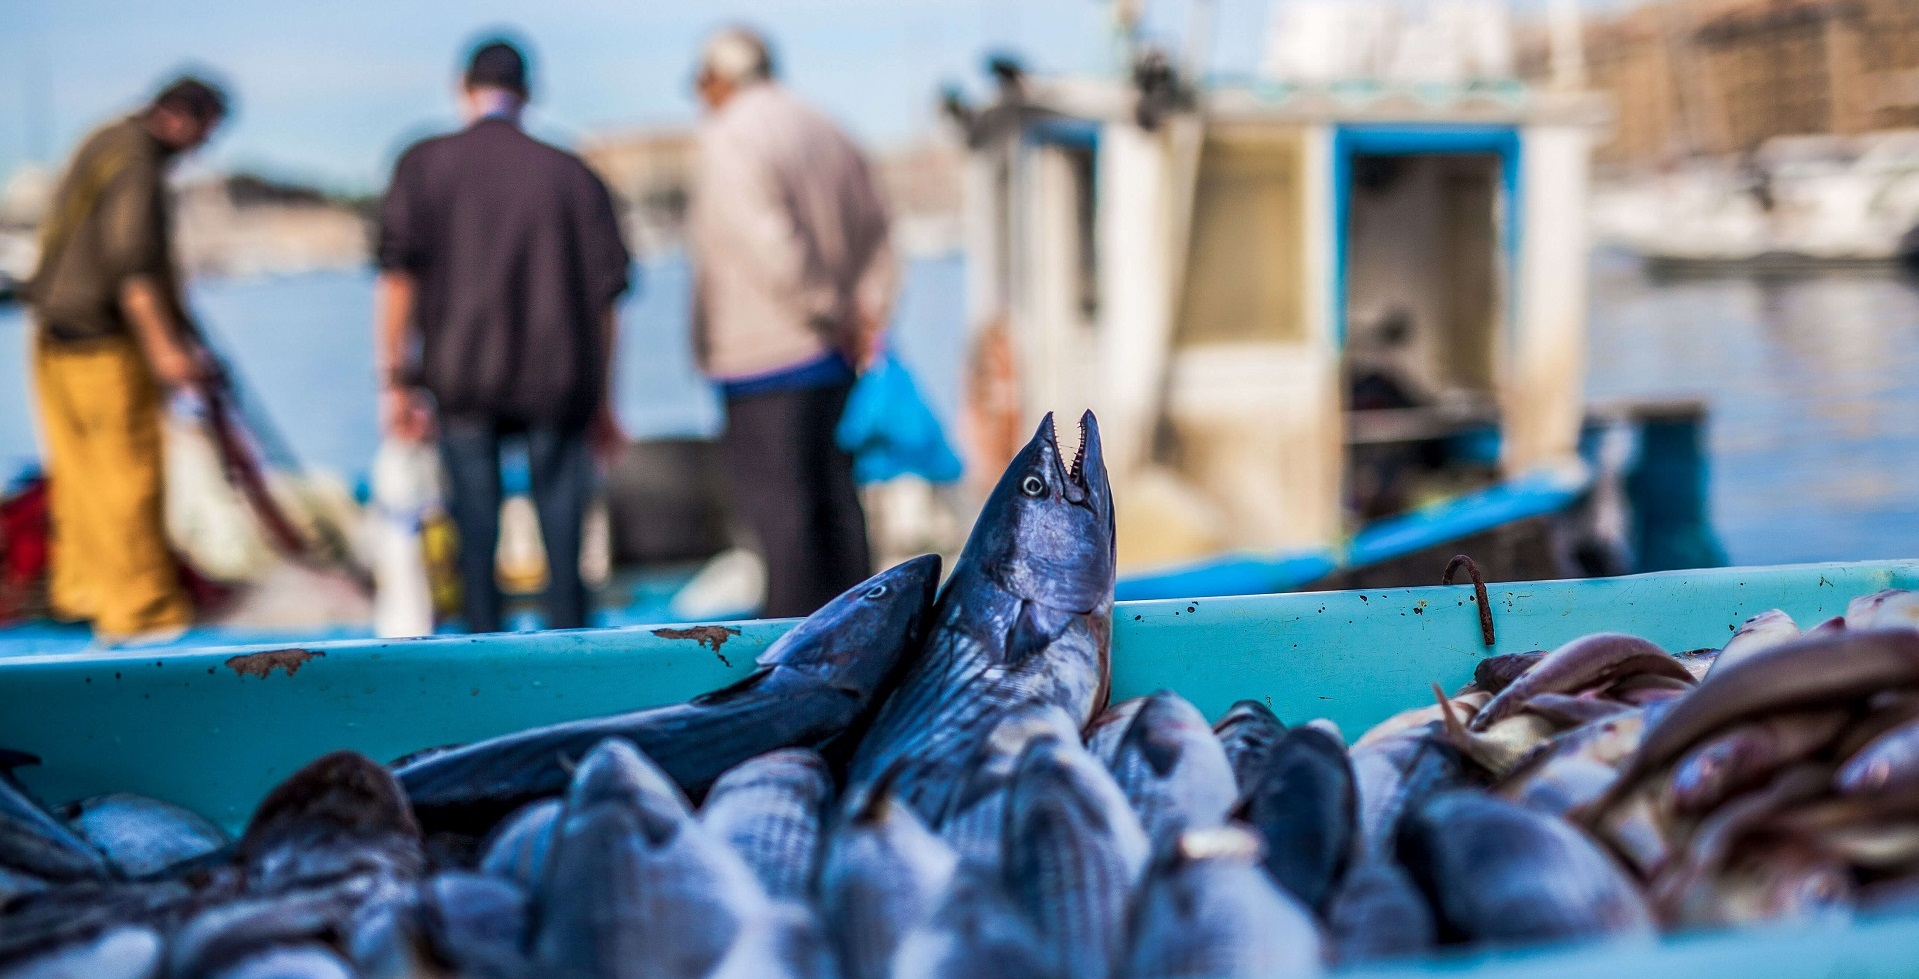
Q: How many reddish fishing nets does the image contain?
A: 1